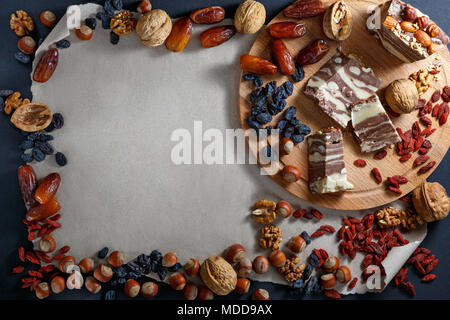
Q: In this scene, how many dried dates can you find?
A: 12